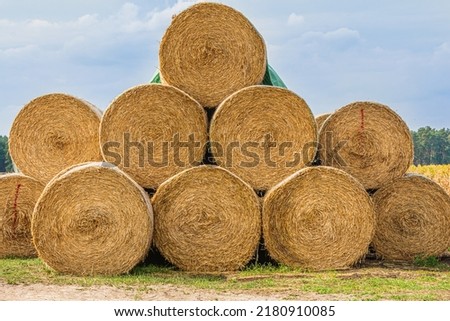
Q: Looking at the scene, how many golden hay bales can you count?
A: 10